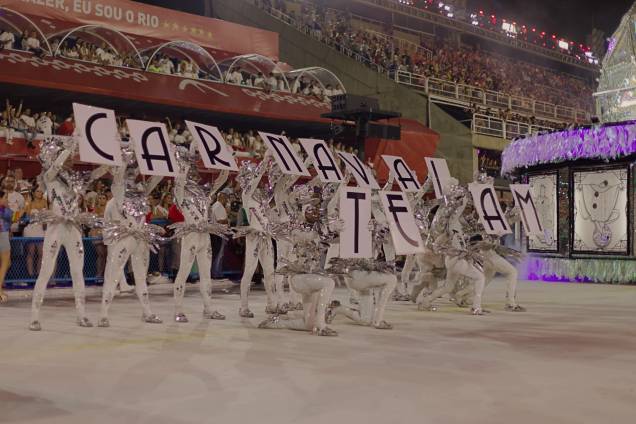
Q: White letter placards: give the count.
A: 12